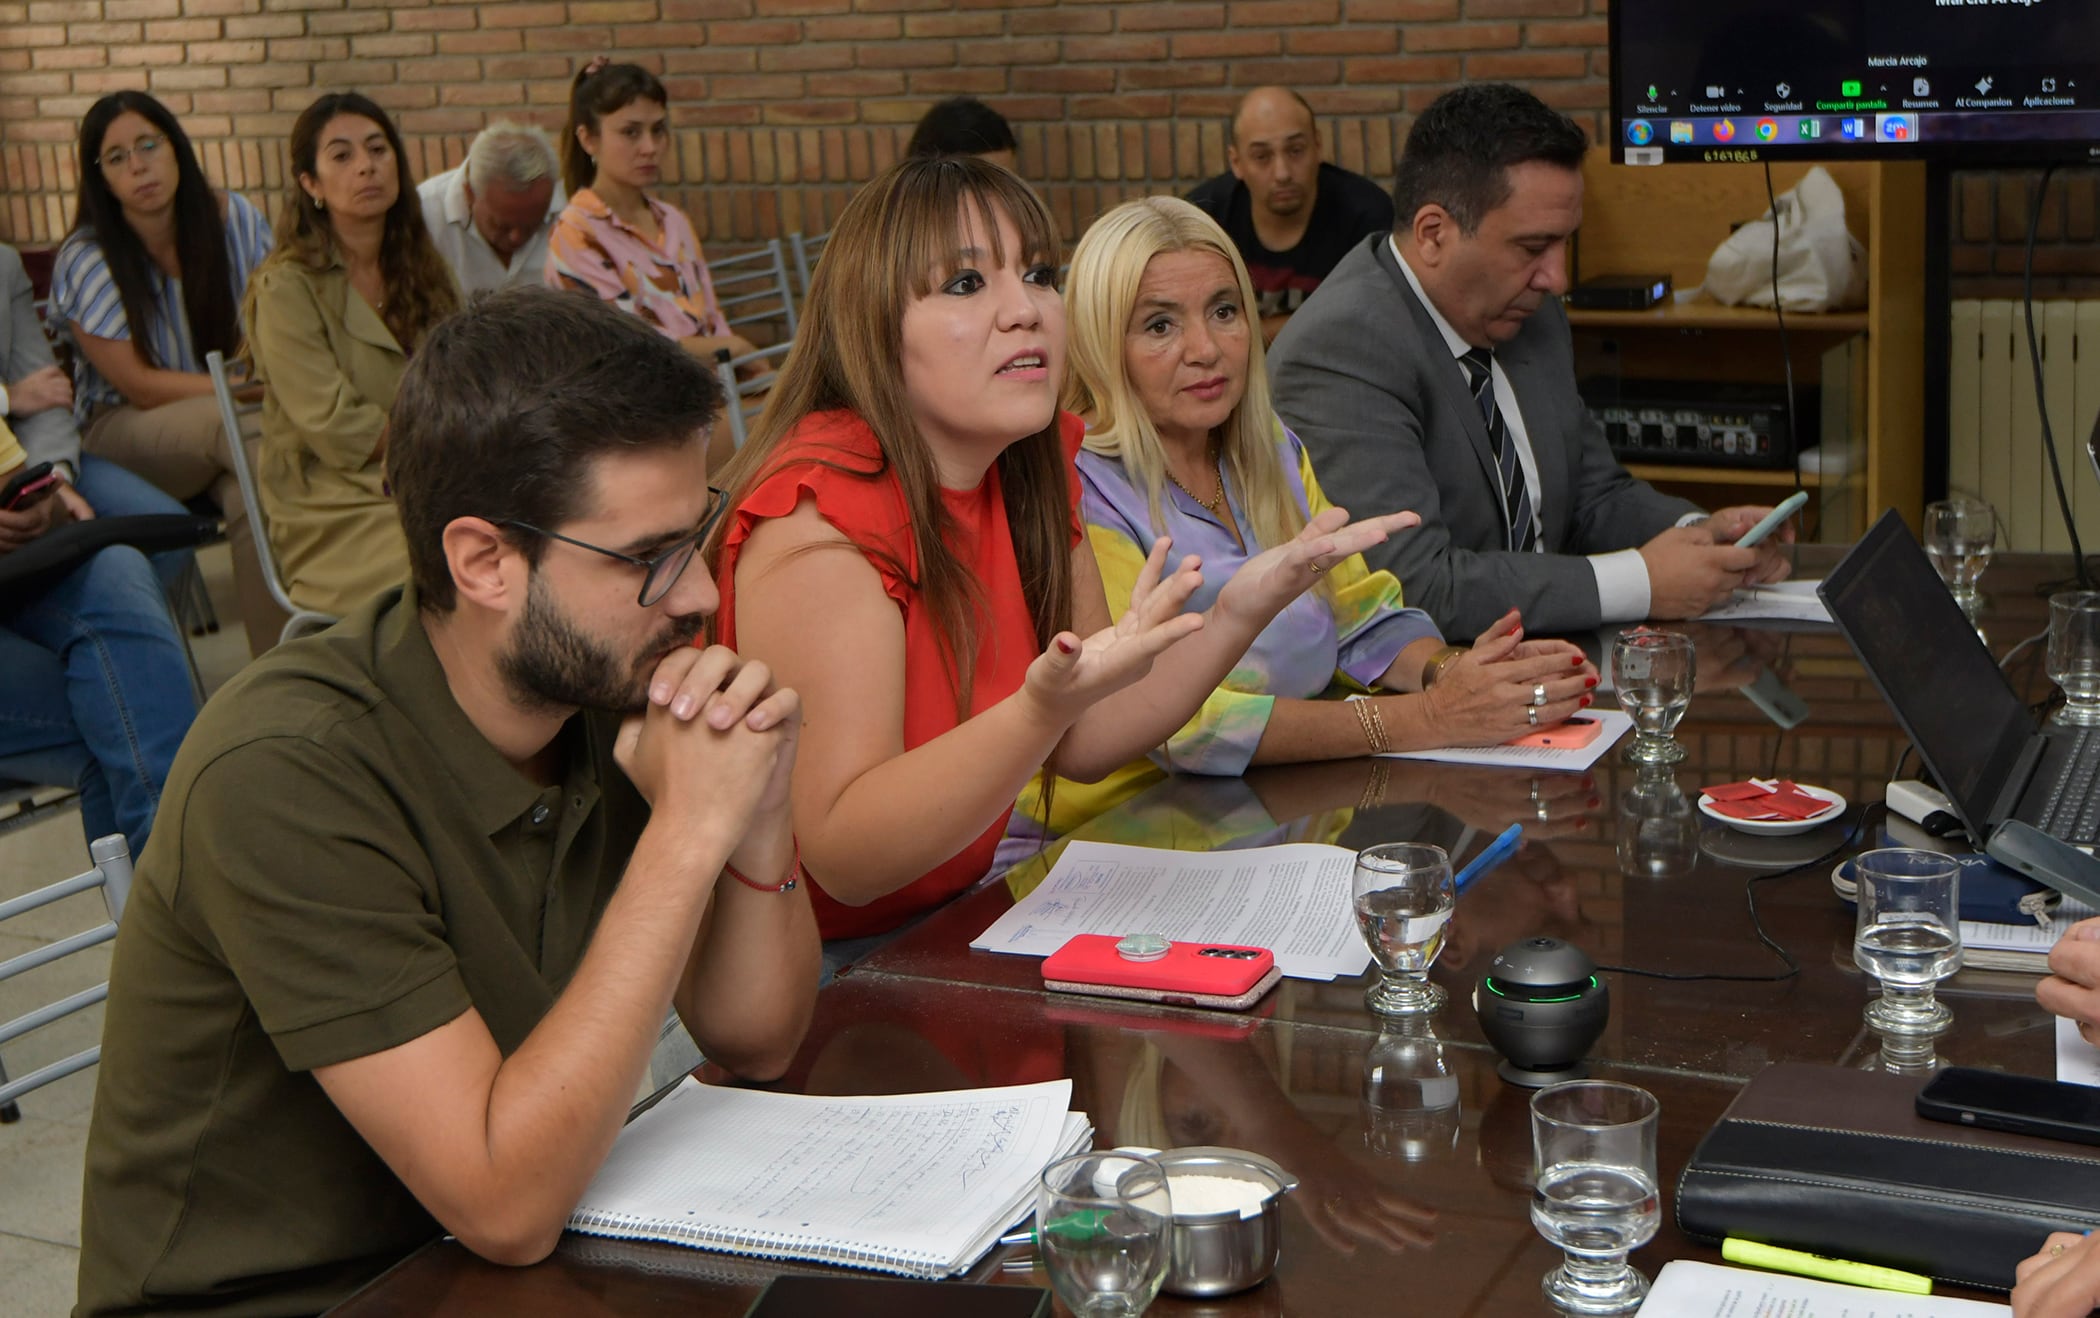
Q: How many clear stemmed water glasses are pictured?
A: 7